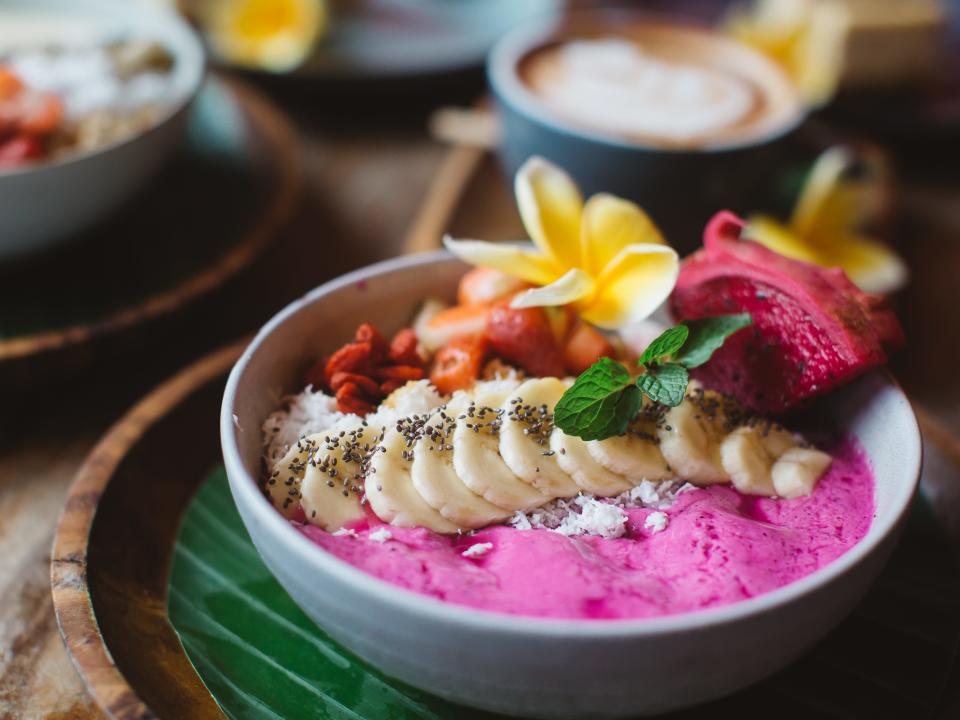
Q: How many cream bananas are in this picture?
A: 11